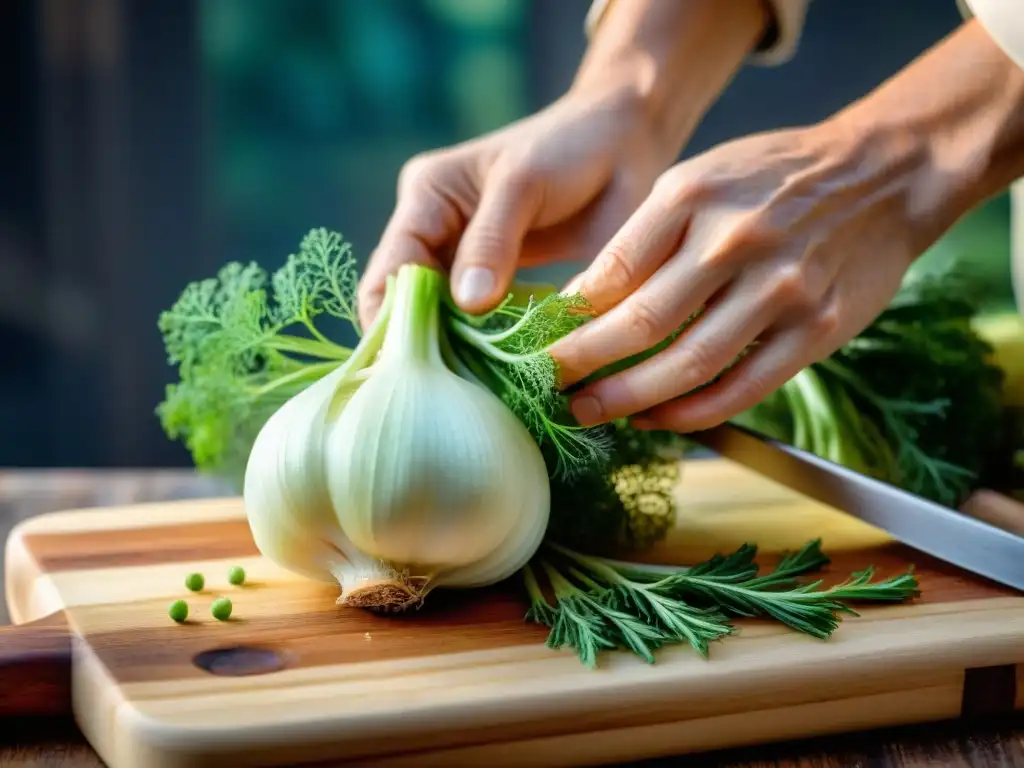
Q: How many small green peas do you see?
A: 4